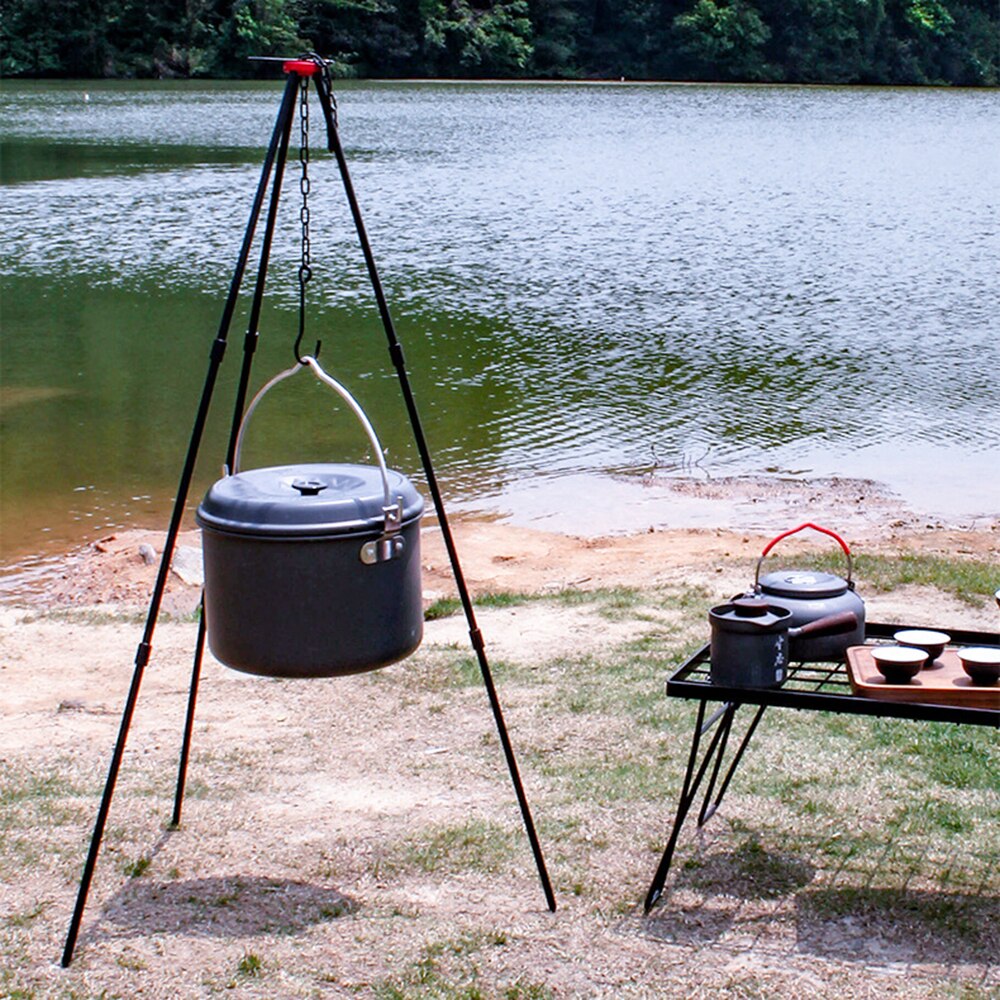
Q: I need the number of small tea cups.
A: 3